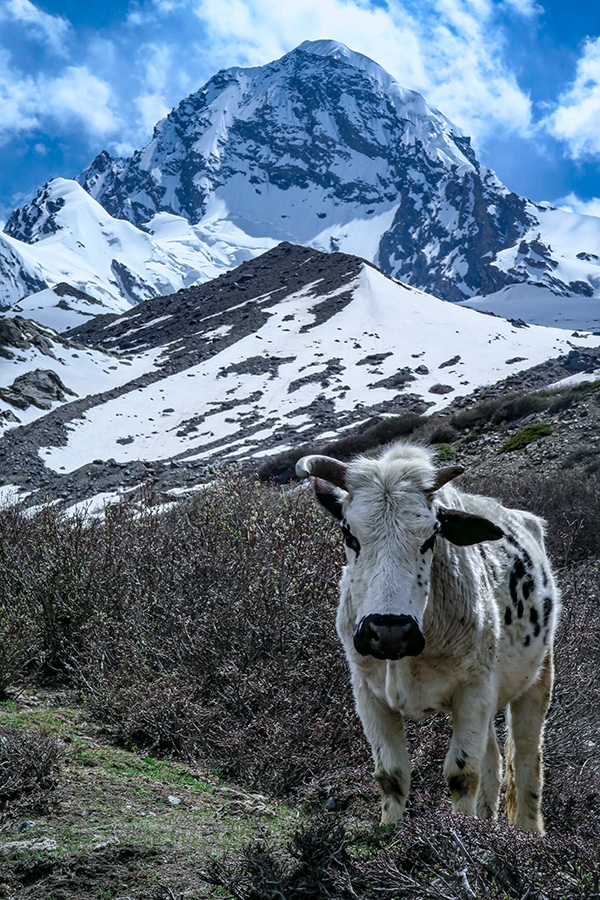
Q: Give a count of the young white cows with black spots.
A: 1